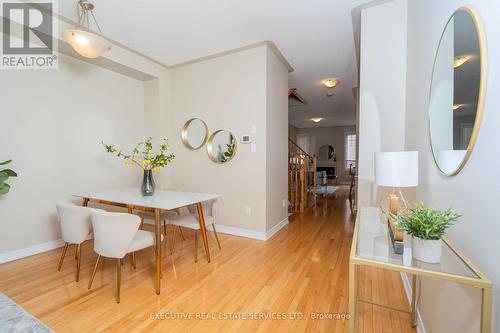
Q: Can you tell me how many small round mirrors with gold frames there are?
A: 2